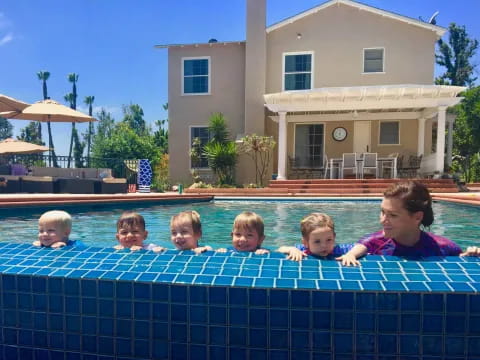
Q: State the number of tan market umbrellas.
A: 3